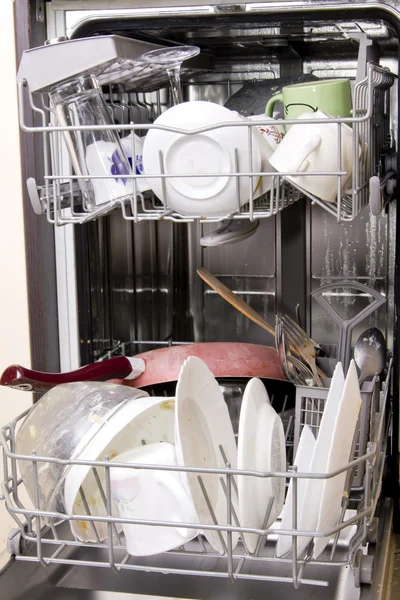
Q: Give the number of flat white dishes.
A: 5